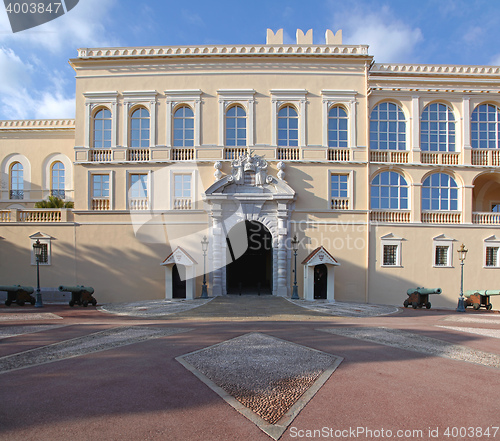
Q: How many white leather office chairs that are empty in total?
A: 0